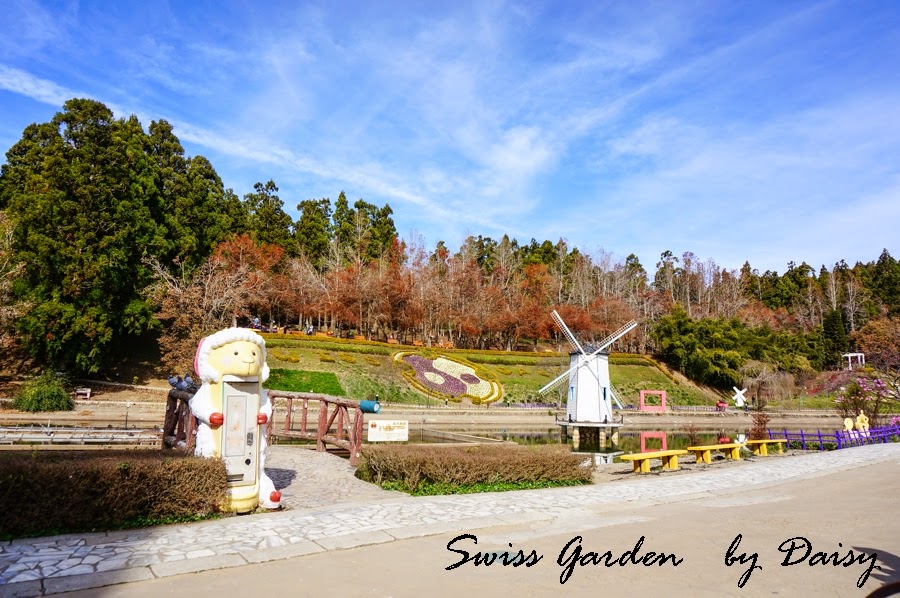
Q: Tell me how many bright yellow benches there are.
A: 3